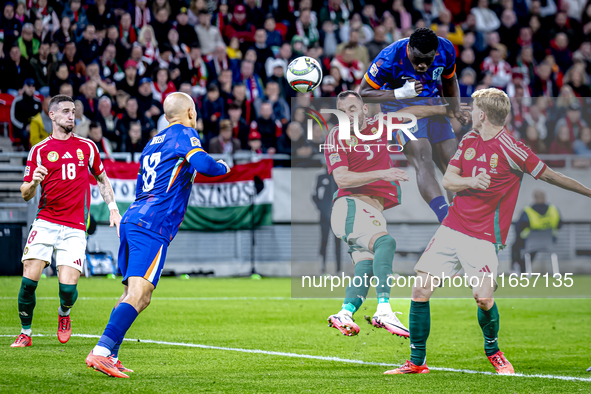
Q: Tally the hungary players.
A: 3